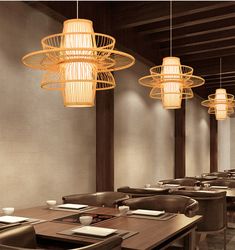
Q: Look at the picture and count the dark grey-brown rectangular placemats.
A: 4